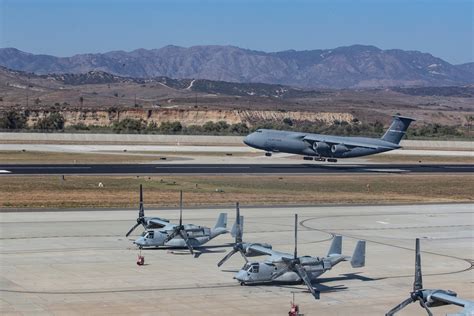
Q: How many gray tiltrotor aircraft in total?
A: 3